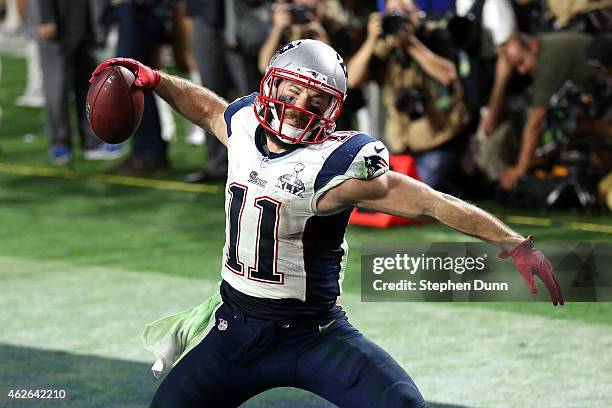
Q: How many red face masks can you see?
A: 1